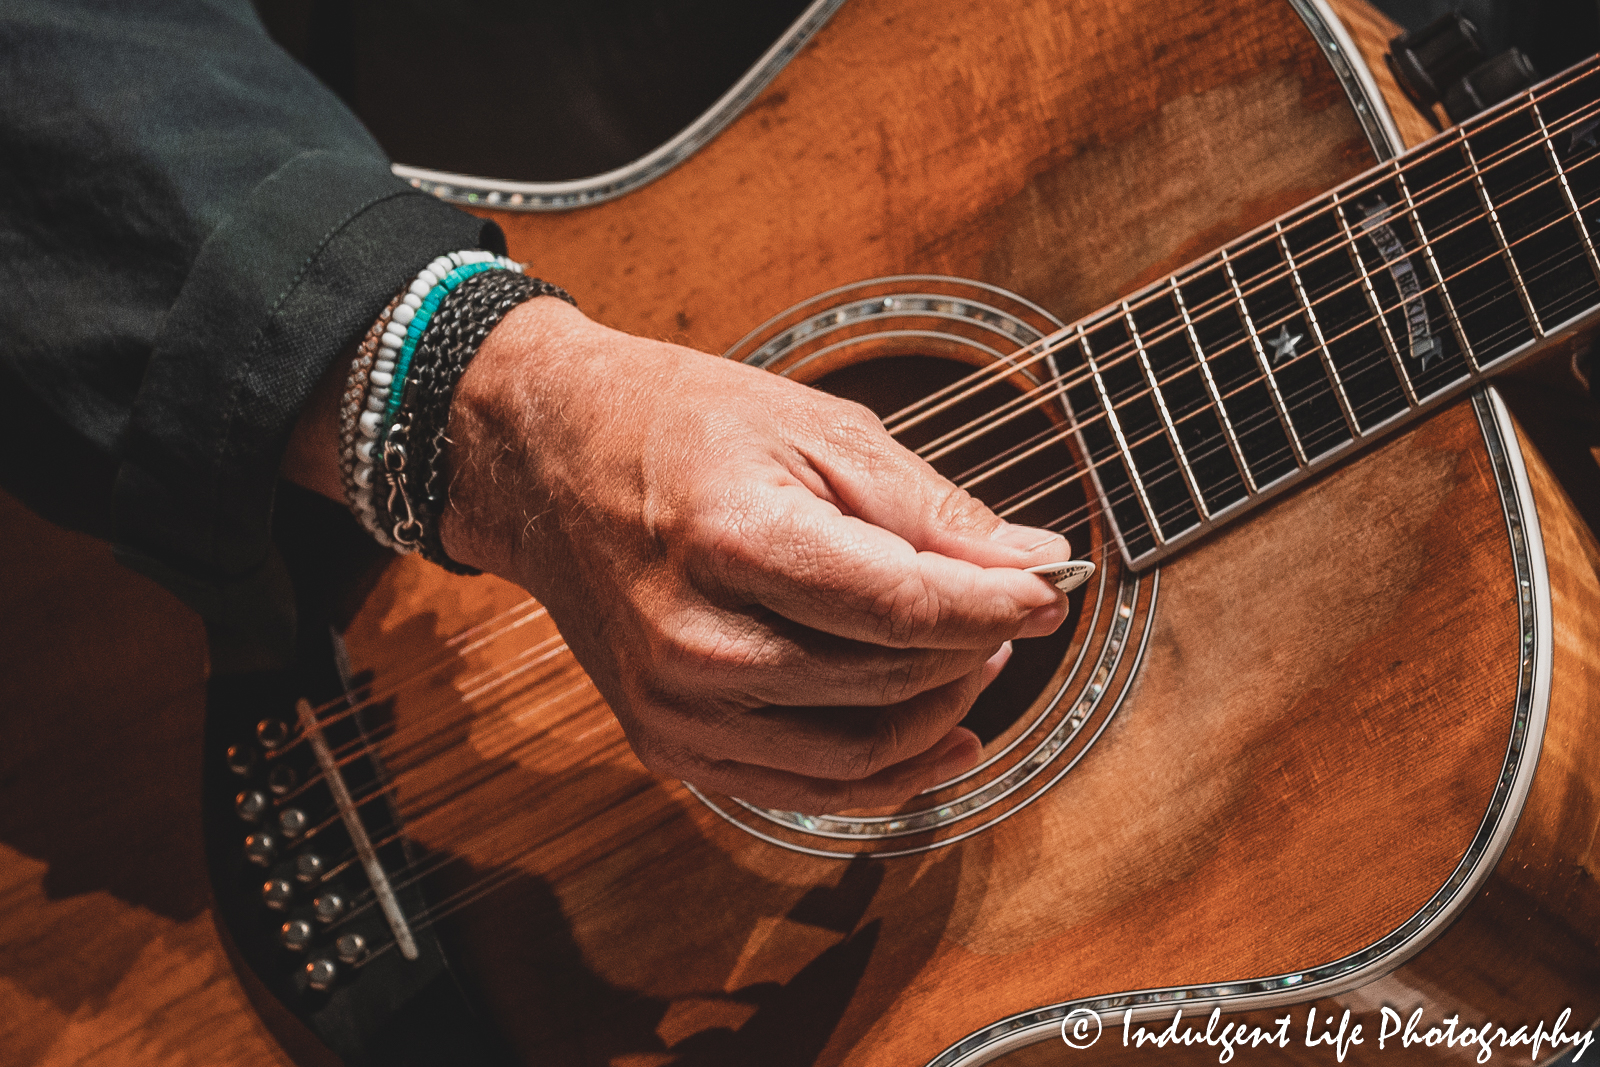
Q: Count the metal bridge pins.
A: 12